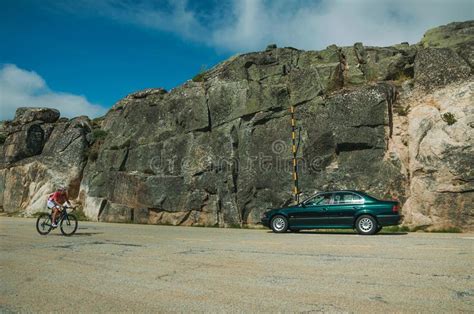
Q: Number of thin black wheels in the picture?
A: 2